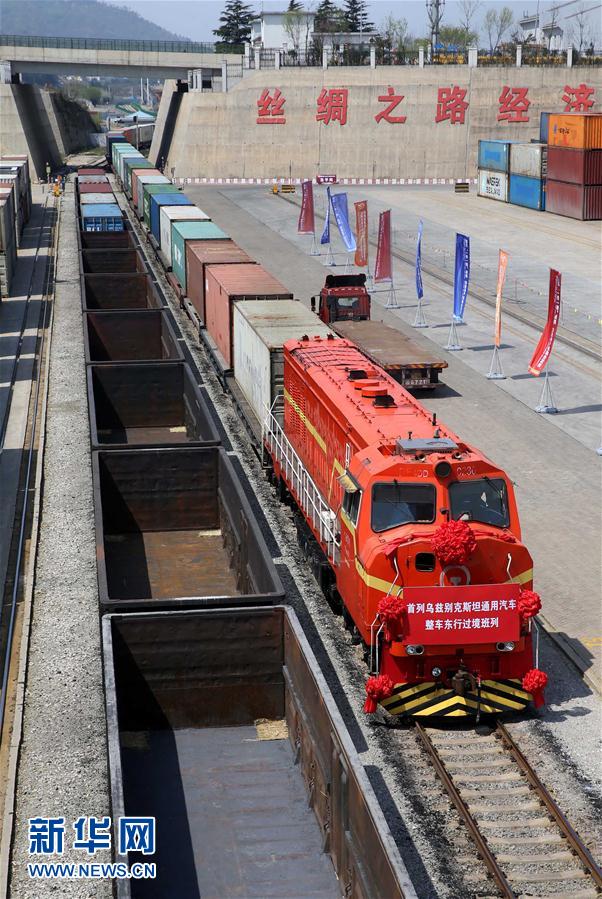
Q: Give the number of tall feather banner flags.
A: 9